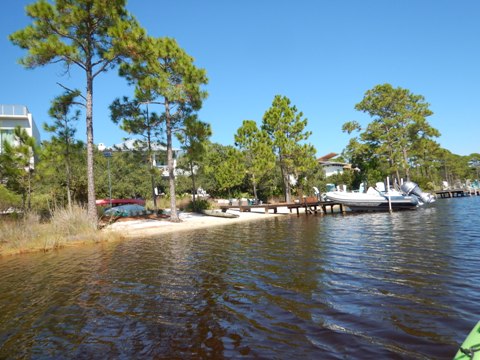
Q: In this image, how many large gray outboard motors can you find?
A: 1